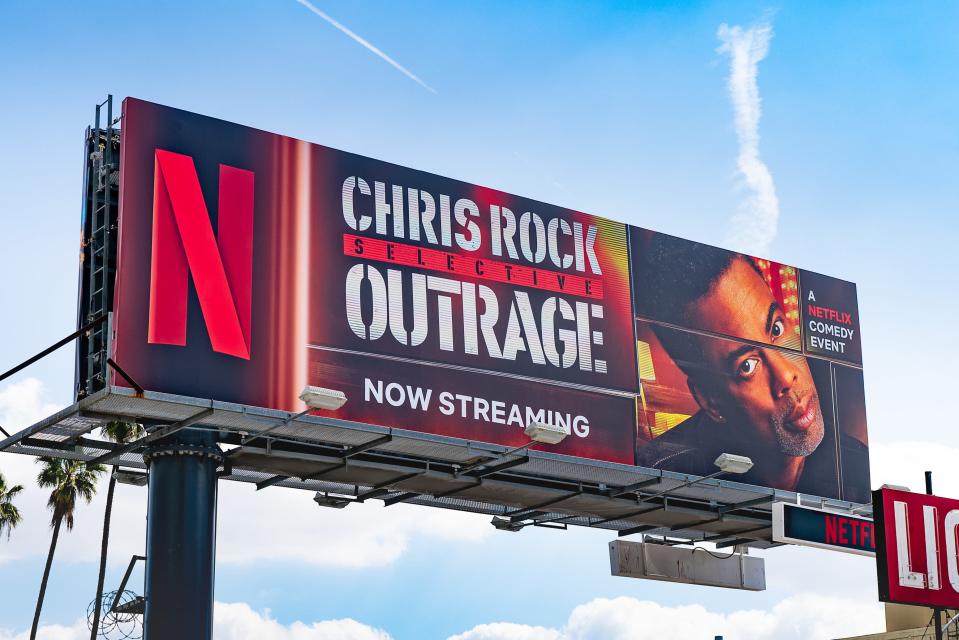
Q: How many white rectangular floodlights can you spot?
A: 3